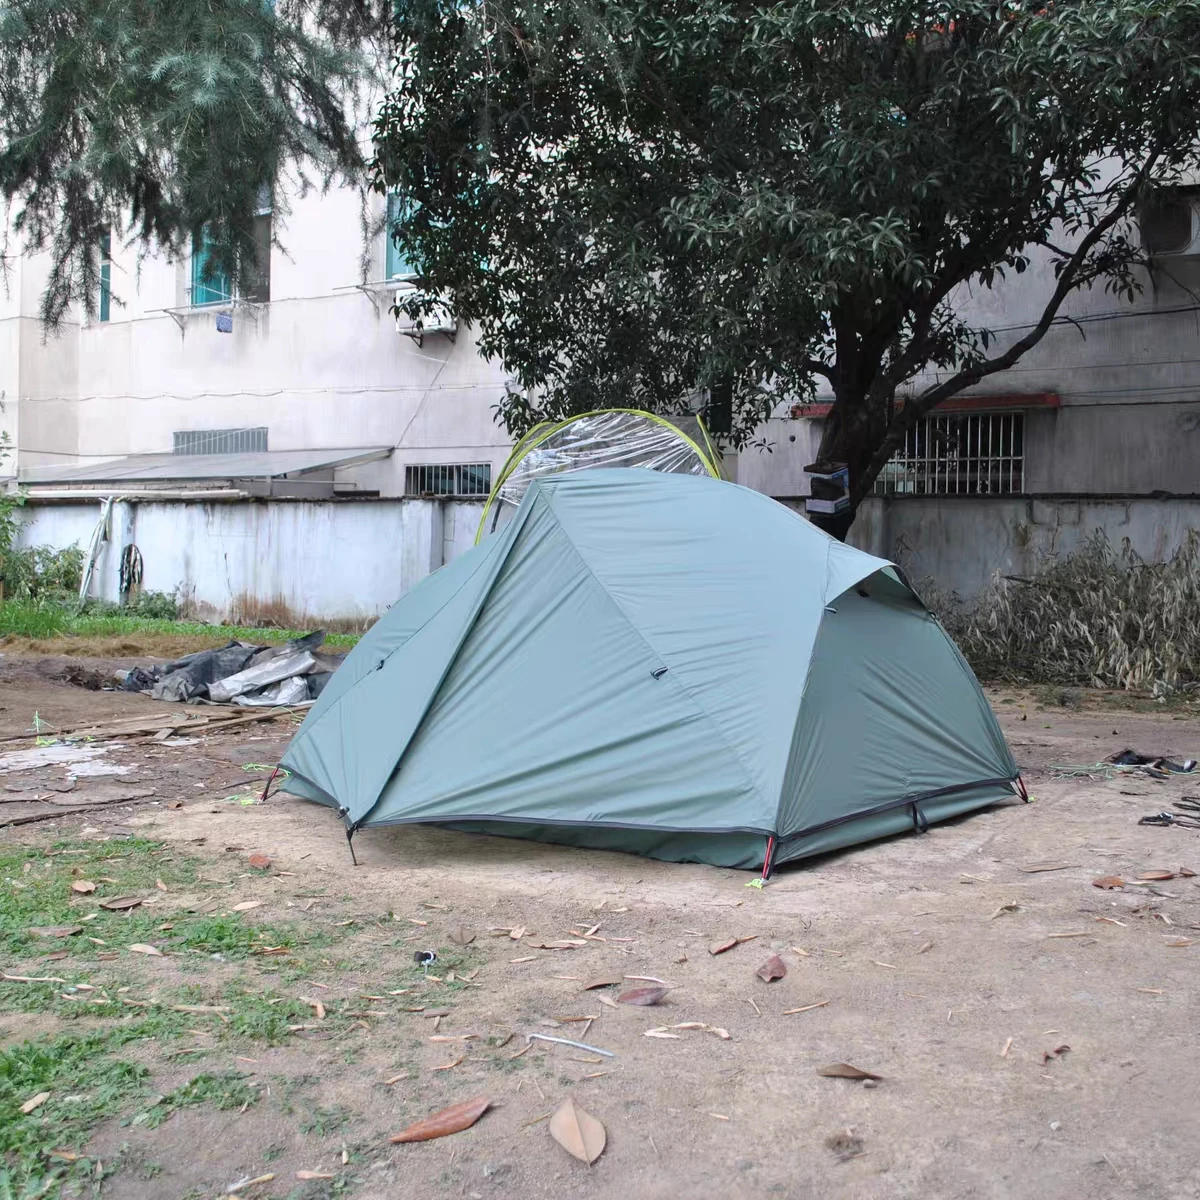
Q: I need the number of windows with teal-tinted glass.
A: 3